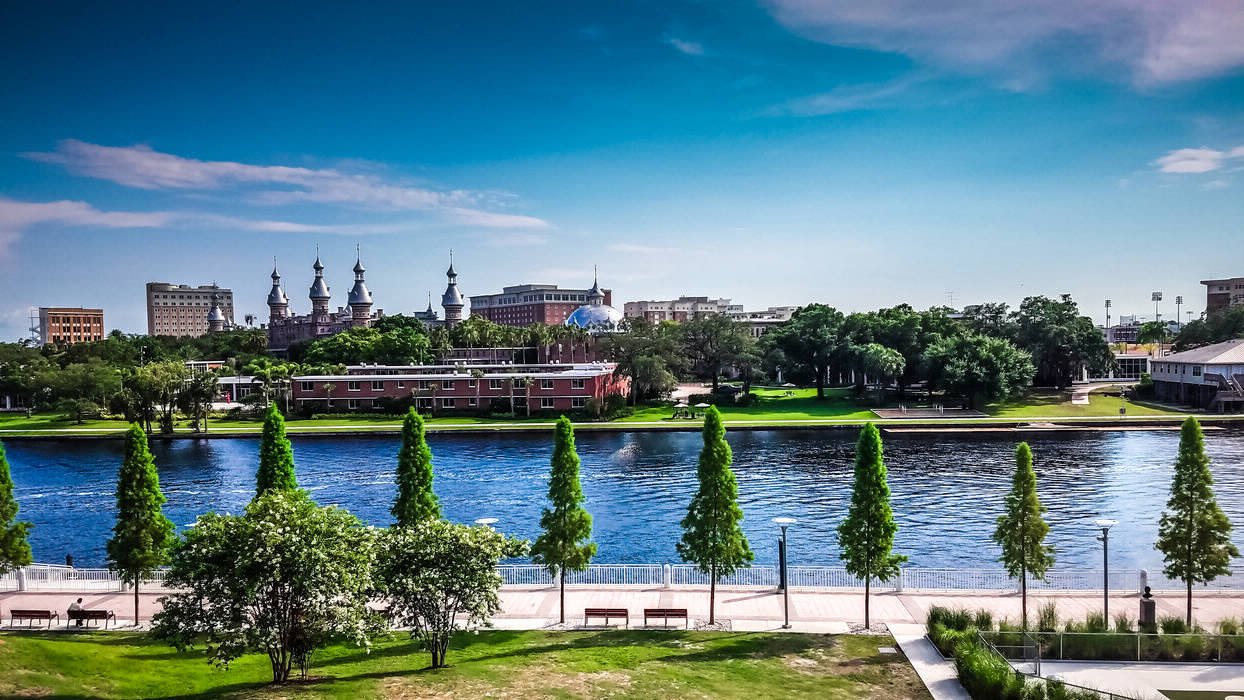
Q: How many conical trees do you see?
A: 9